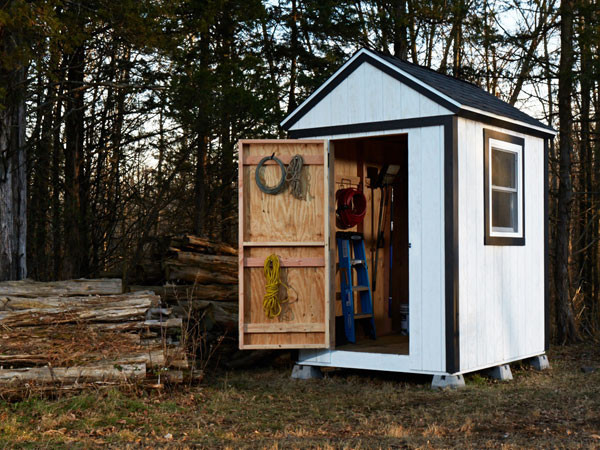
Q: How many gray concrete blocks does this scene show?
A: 4